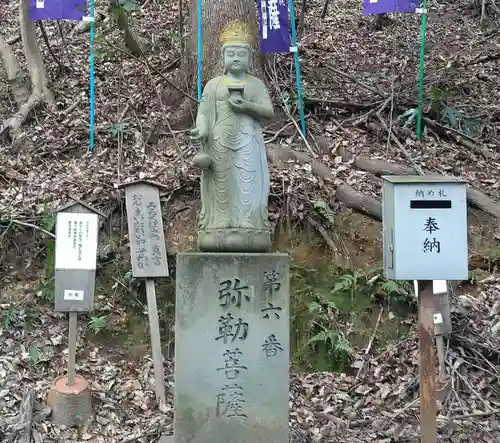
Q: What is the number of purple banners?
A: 3